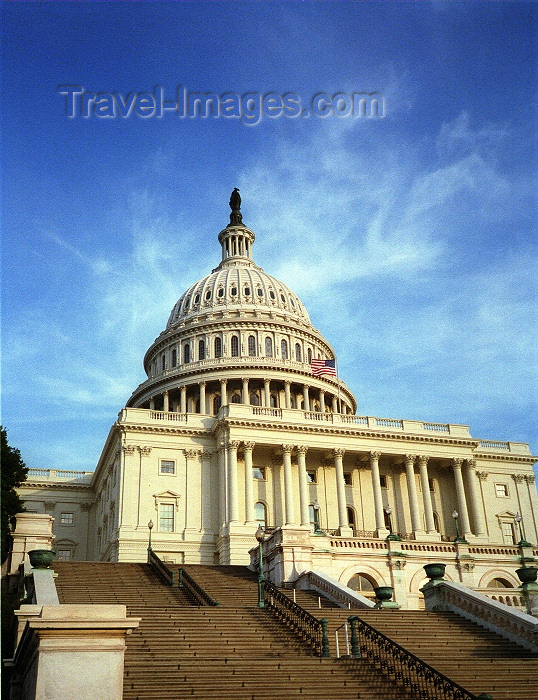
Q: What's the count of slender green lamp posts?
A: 6